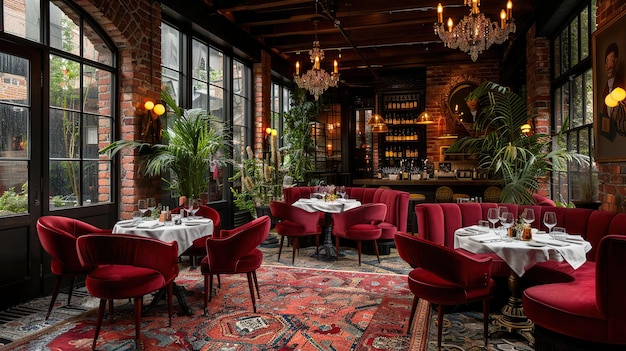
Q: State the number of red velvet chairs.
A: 7